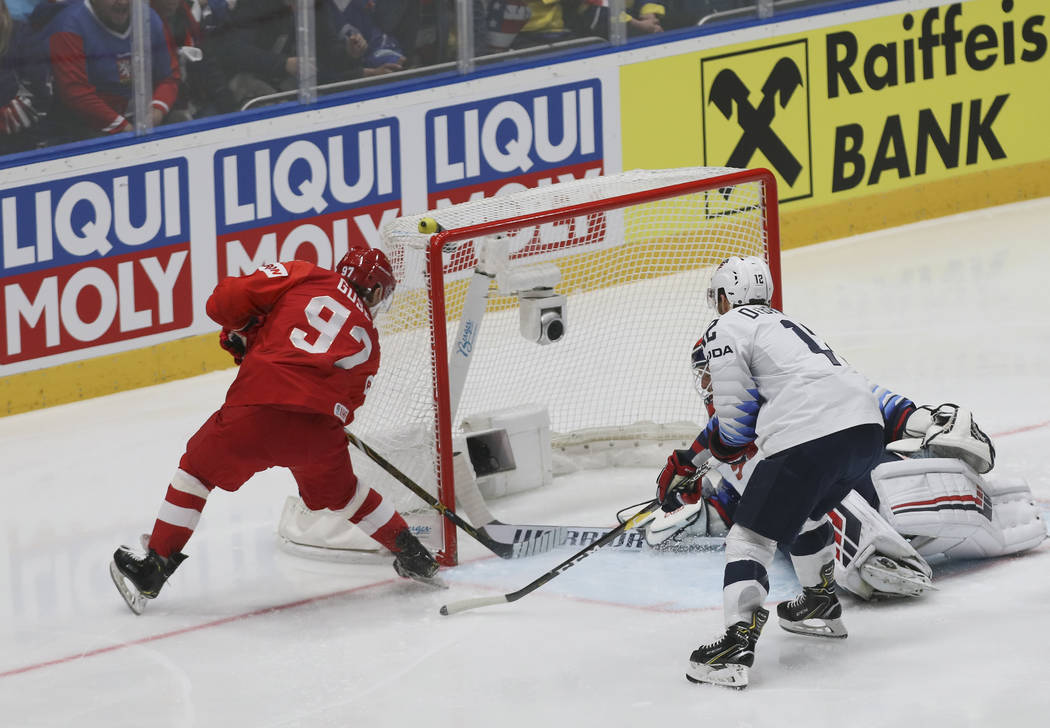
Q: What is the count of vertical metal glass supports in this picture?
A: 5